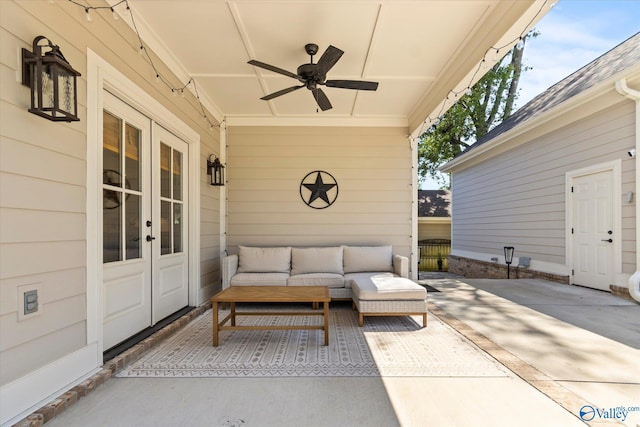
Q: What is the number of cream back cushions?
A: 3